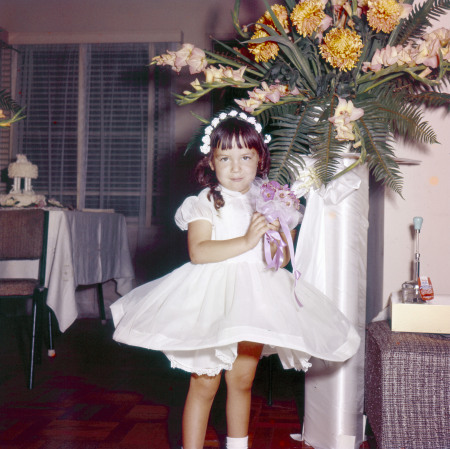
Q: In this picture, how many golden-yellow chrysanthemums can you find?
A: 5